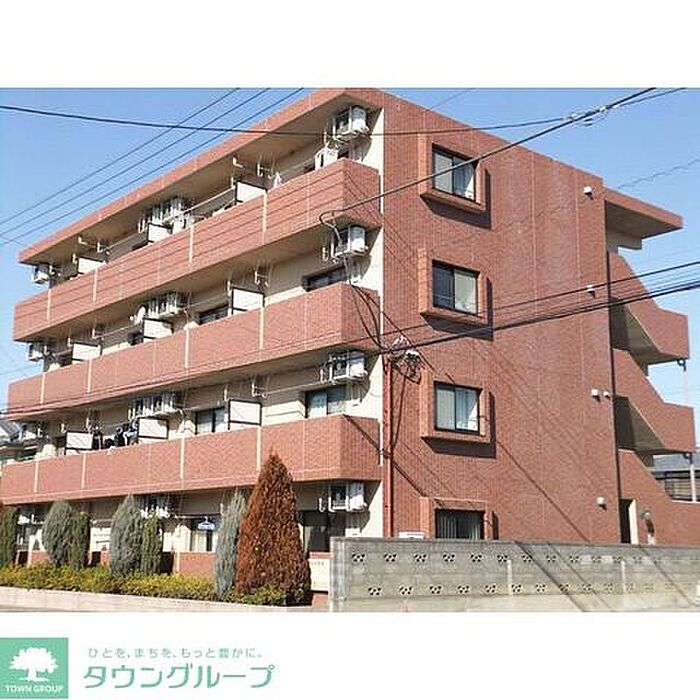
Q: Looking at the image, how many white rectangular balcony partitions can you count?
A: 9